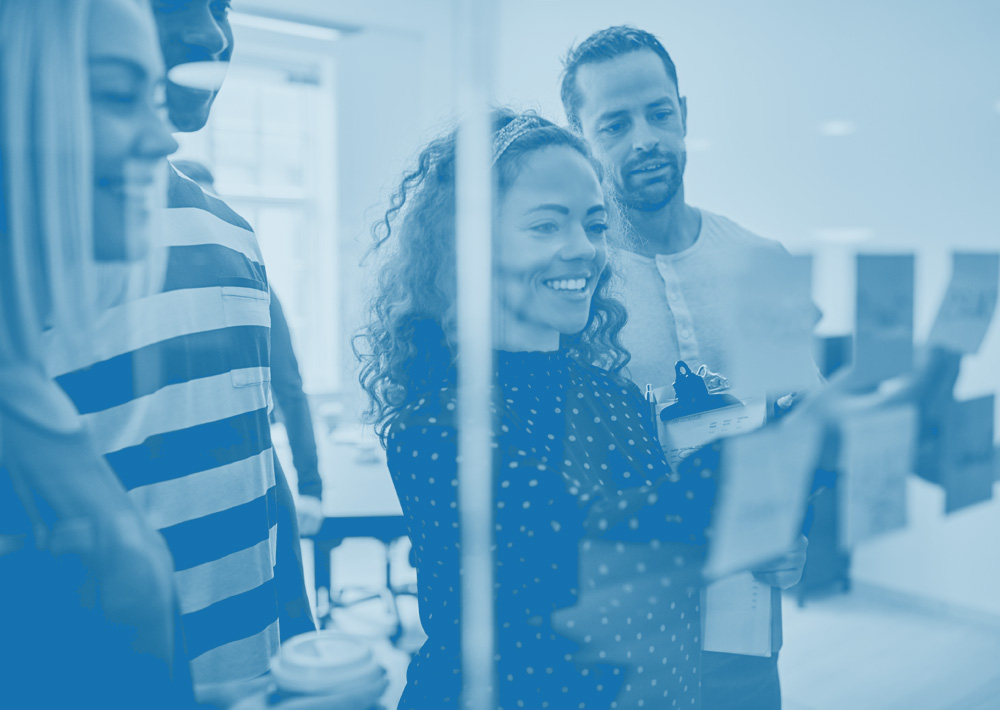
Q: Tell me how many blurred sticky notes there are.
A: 6